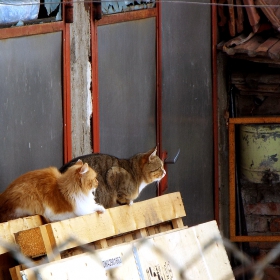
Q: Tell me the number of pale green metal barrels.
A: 1